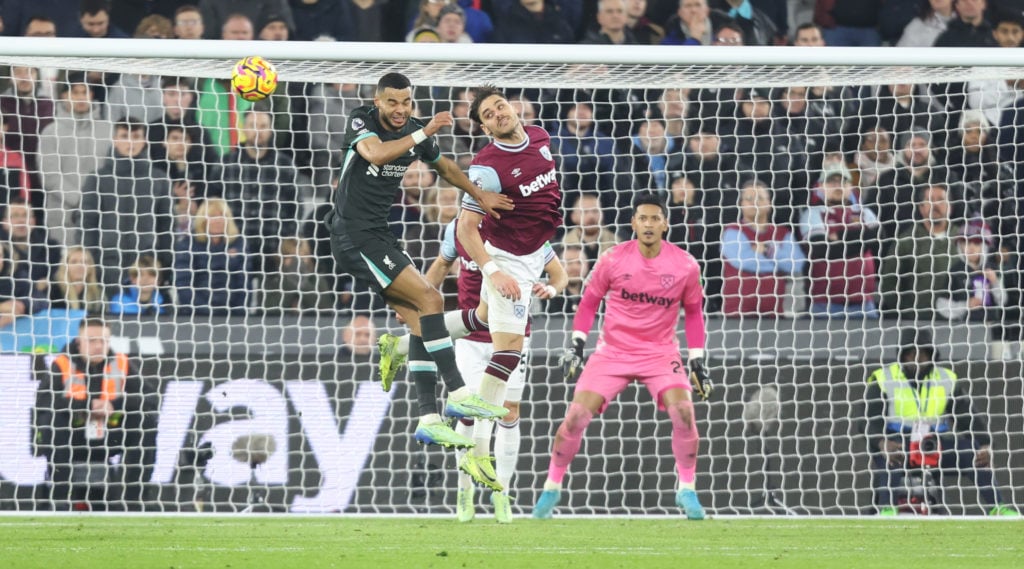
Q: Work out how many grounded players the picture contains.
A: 2